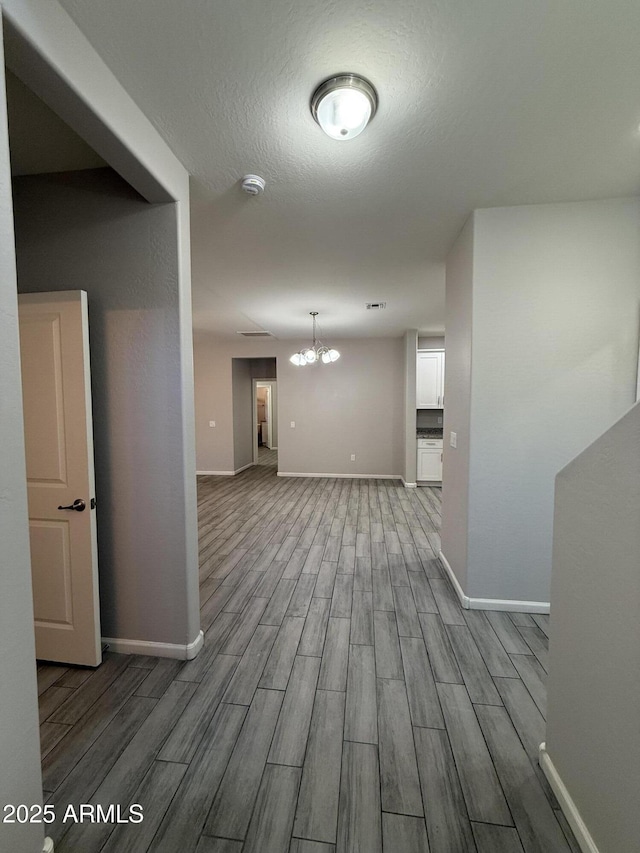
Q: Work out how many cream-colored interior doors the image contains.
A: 1